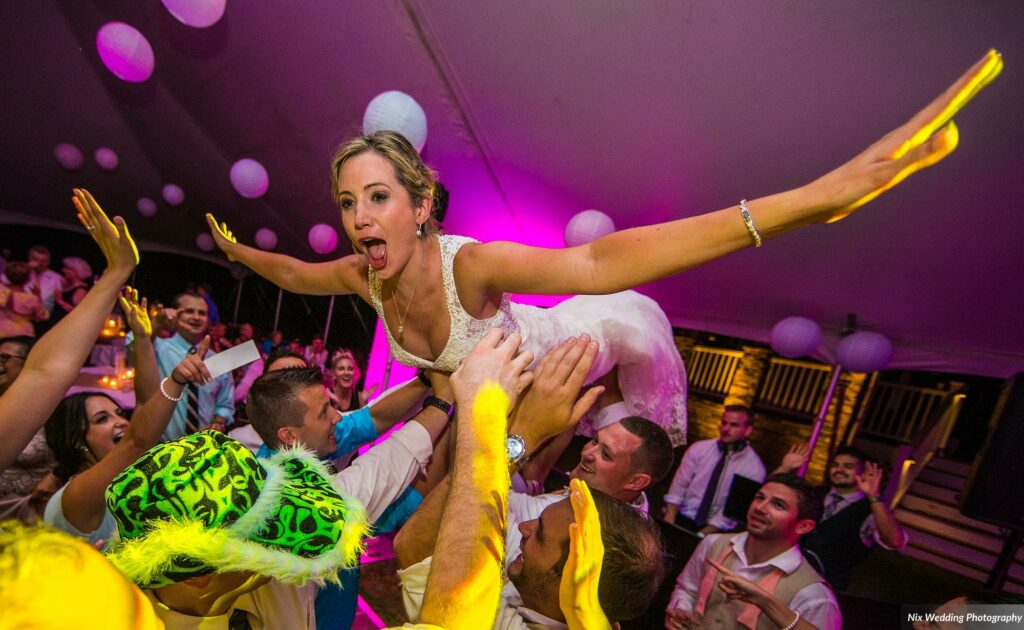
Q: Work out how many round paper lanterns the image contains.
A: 14